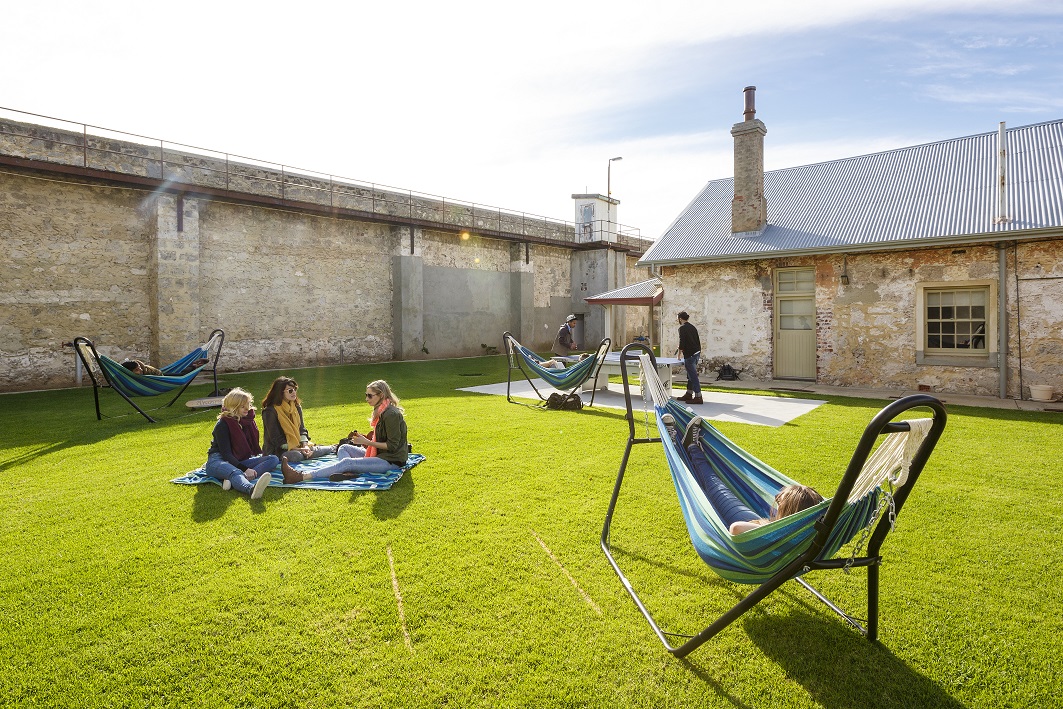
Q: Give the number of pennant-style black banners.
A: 0